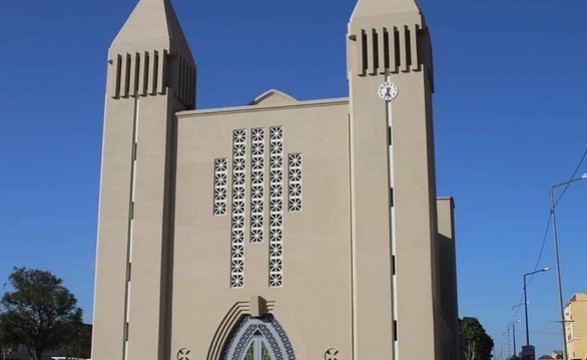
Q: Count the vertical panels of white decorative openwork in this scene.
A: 5